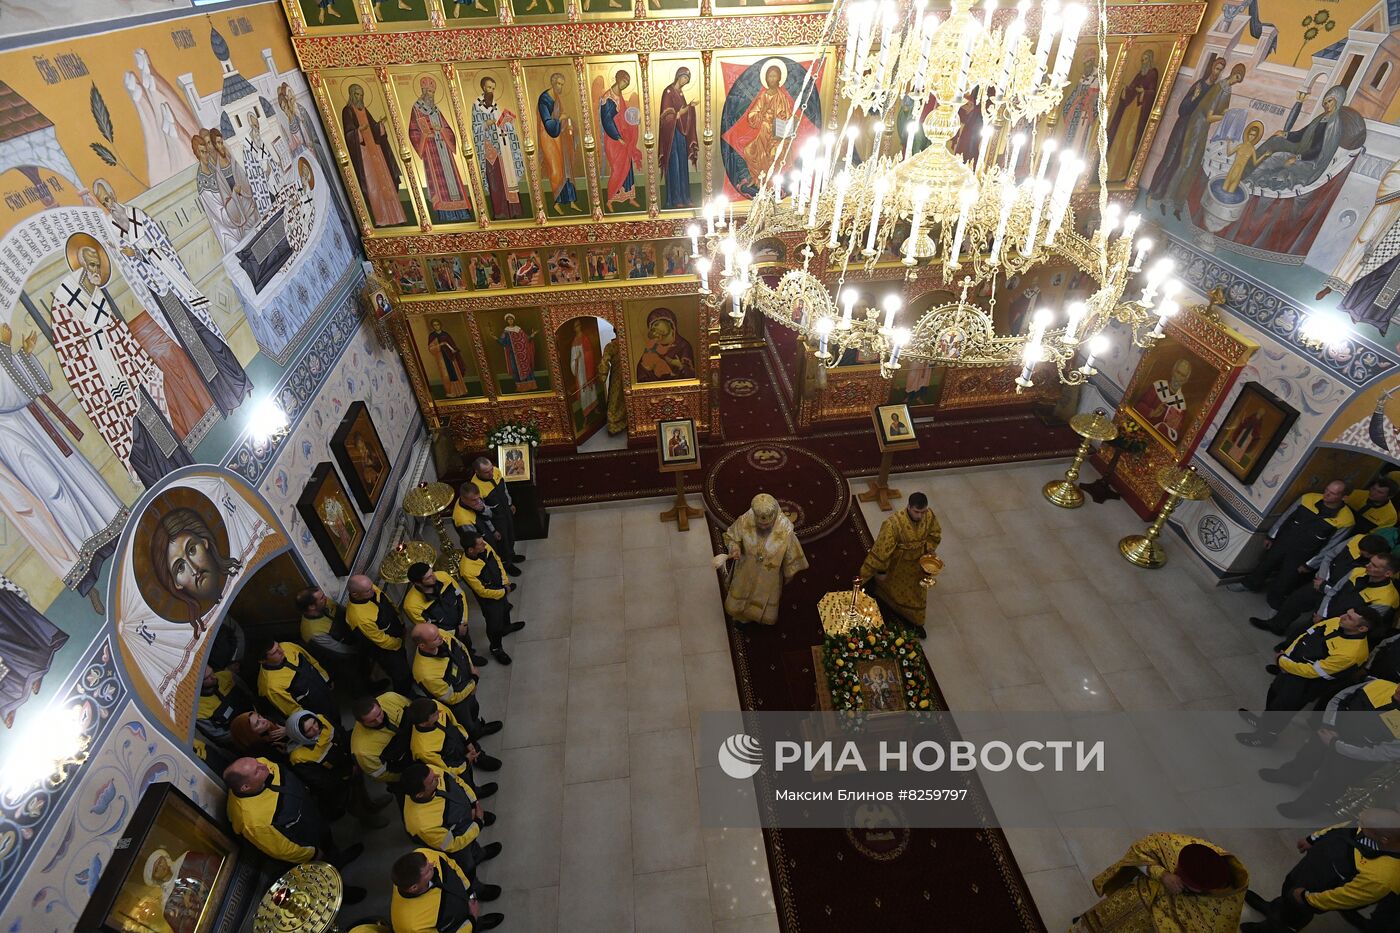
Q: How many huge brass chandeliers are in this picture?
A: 1